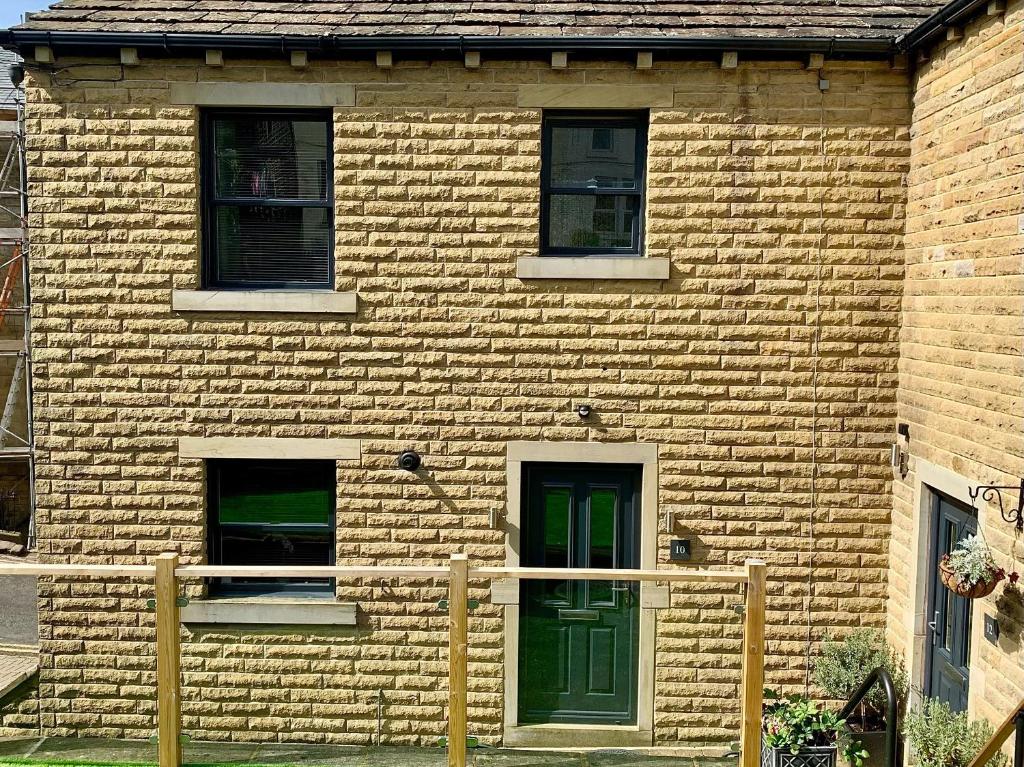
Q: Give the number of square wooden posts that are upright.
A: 3